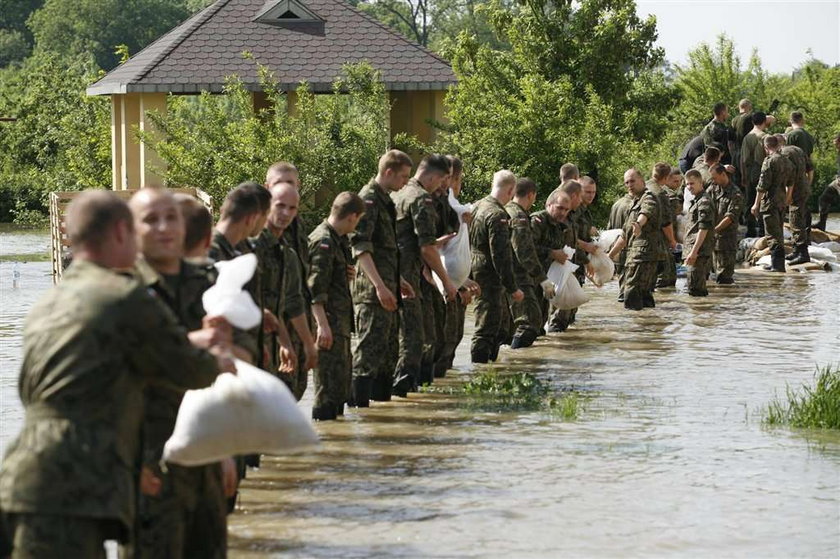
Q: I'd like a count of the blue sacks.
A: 0